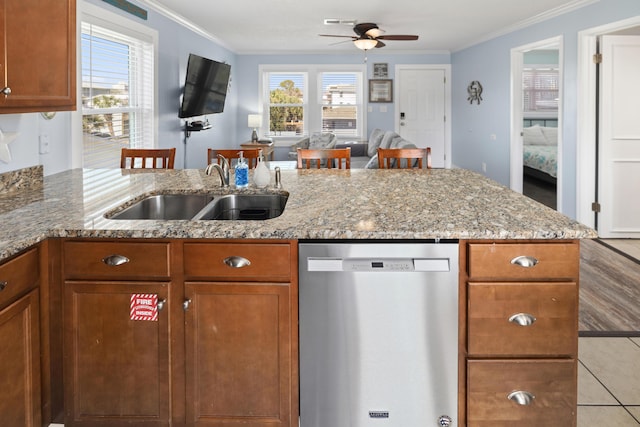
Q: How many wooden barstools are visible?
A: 4